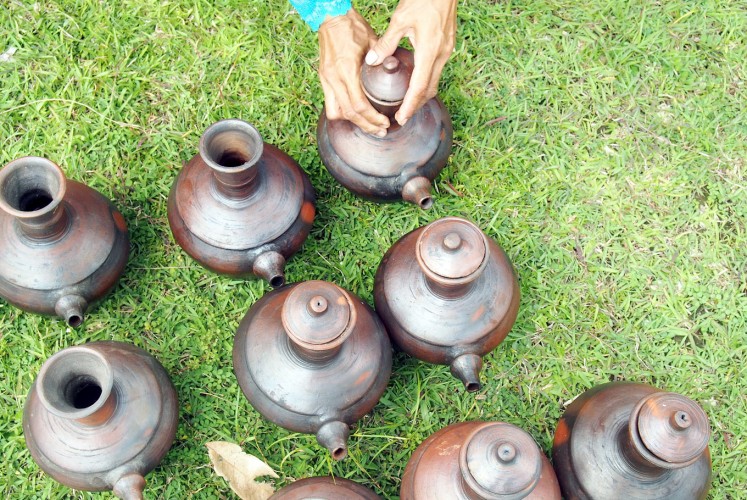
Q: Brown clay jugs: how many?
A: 9